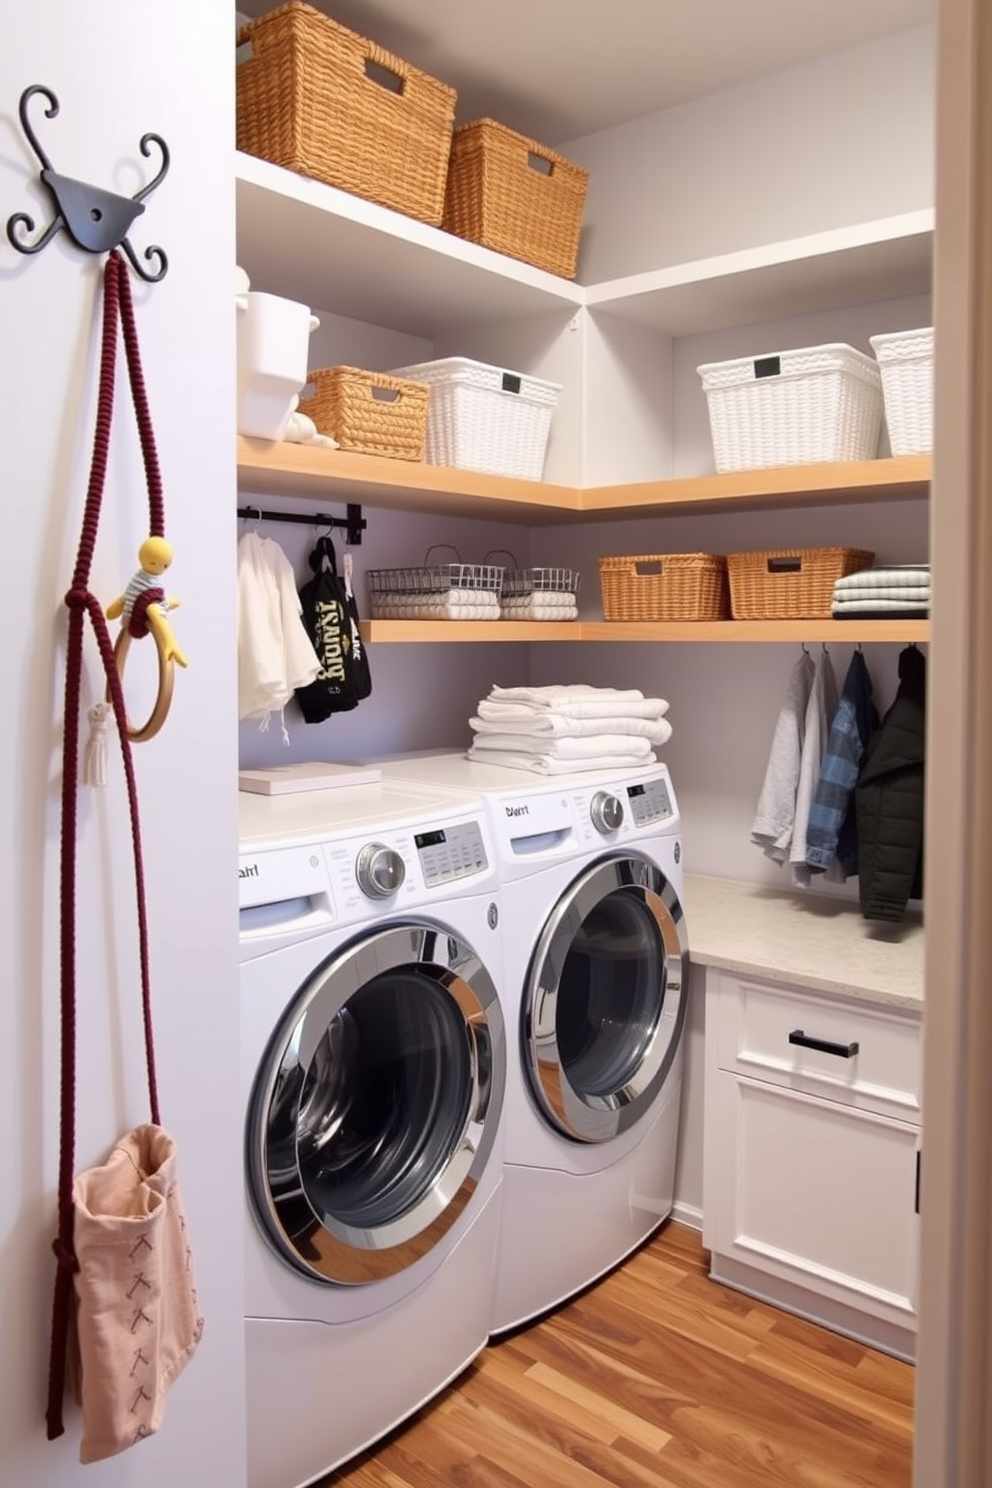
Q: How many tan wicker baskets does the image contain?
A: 5